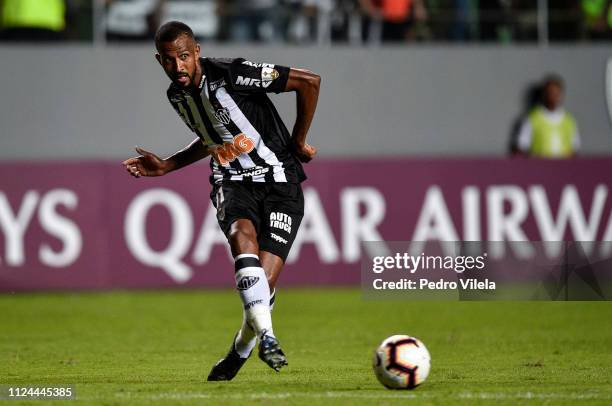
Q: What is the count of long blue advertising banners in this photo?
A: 0